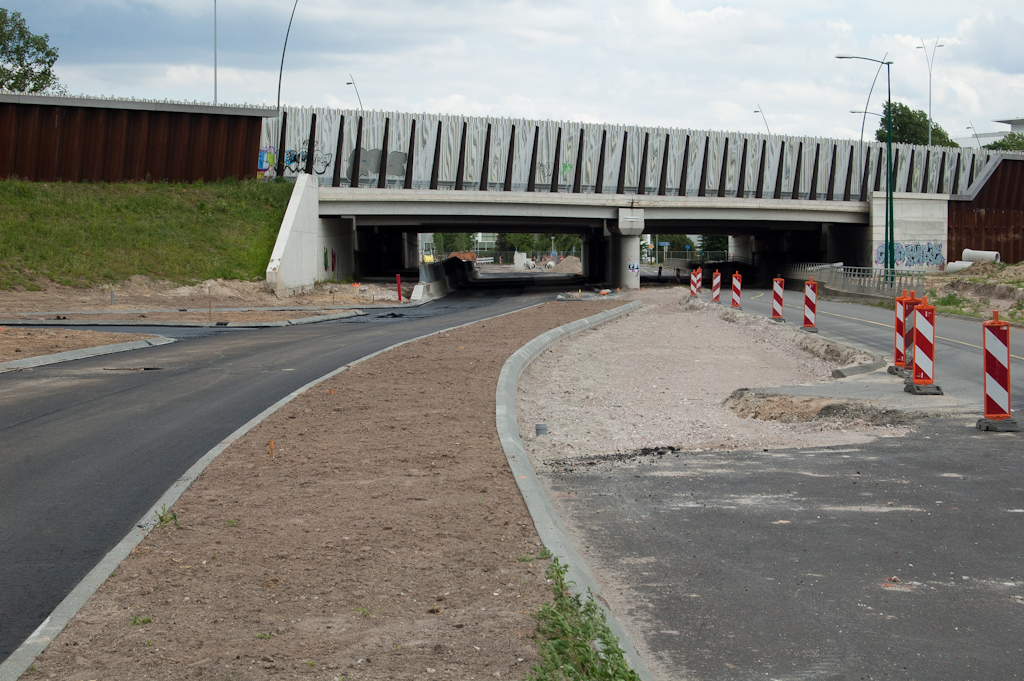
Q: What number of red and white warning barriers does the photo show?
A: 10